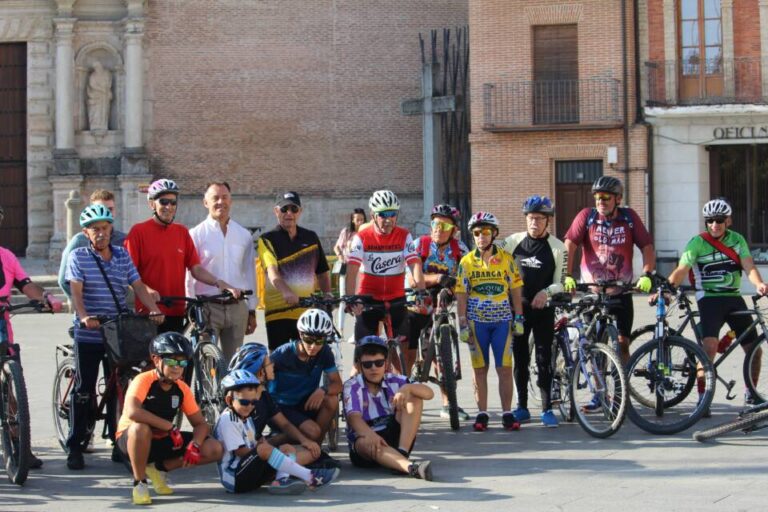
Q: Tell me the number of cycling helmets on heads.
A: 13